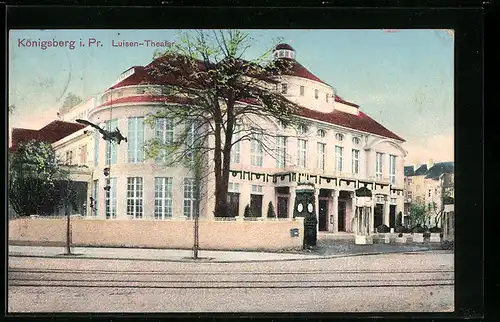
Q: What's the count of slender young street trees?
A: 2